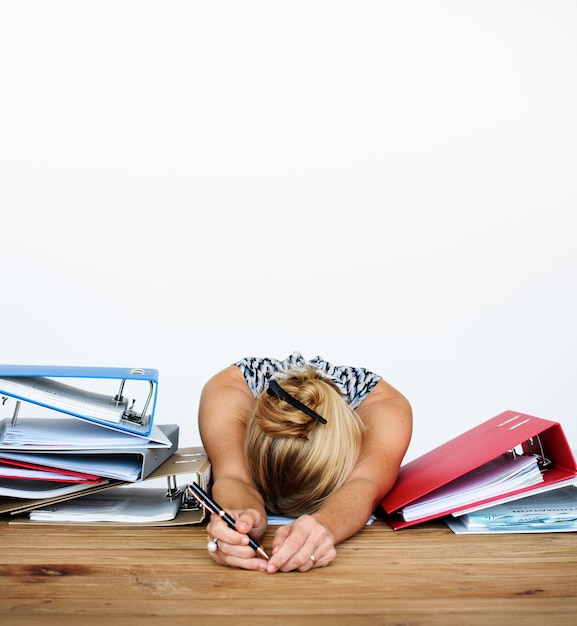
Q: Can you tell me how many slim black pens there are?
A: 1